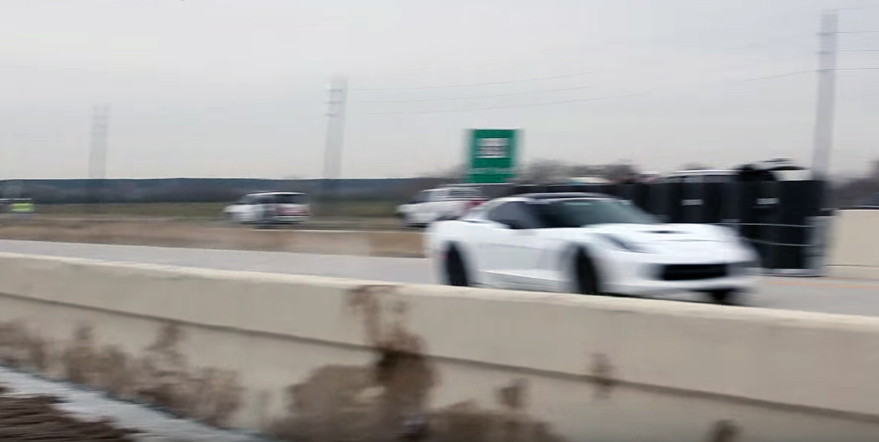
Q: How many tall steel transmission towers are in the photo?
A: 3